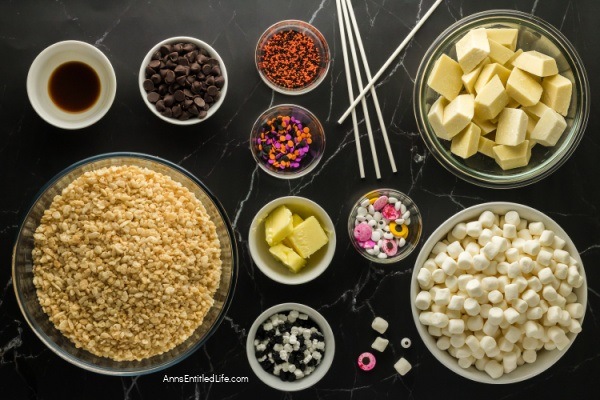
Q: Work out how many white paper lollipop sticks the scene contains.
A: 4